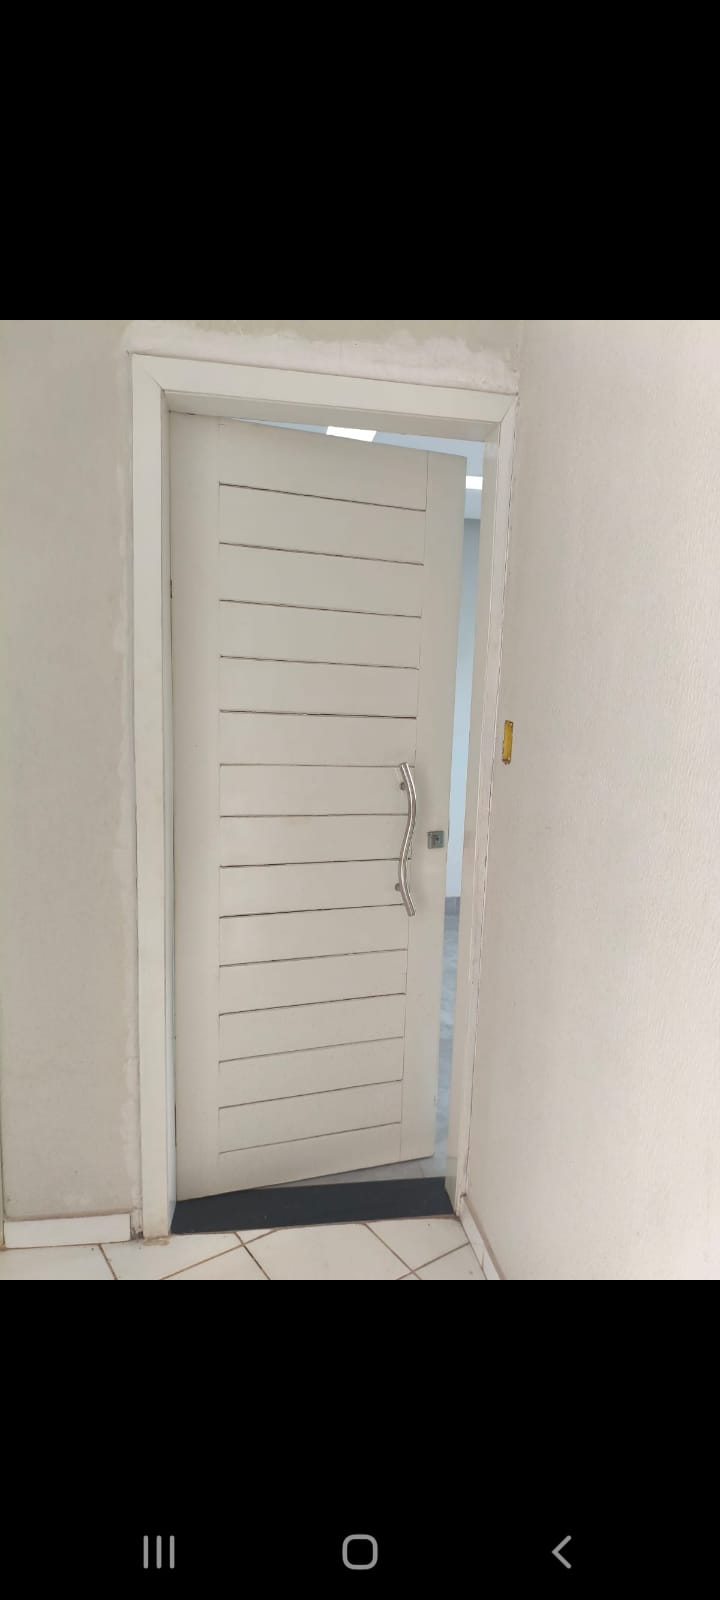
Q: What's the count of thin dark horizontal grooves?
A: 14